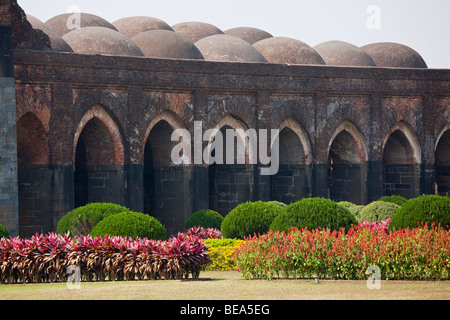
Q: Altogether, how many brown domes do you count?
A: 12